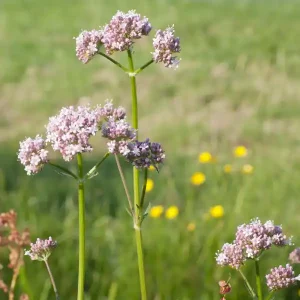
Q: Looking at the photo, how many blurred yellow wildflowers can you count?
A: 11